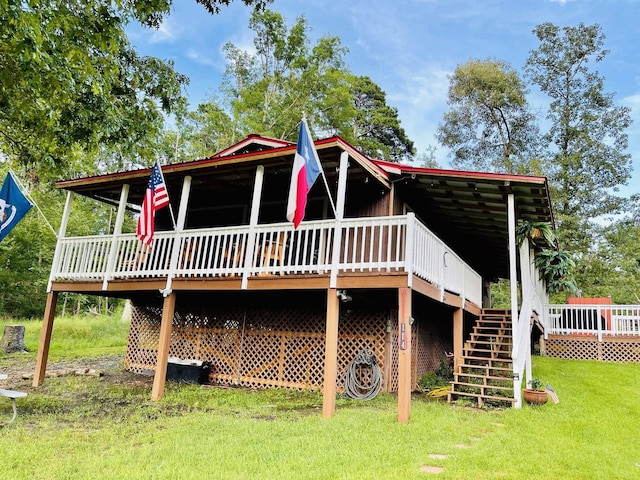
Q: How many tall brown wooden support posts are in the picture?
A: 5